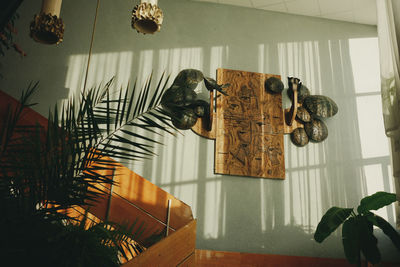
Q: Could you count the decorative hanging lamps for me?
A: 2